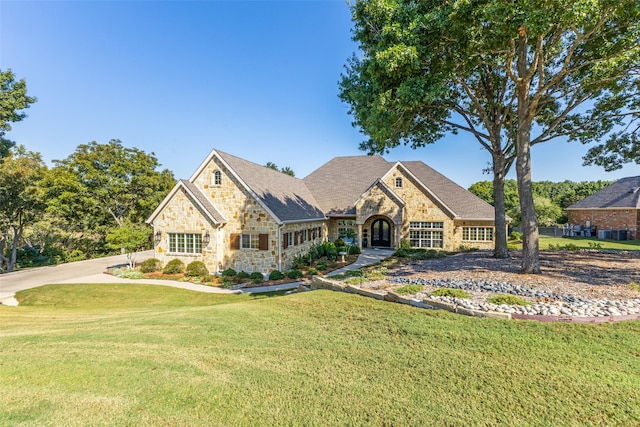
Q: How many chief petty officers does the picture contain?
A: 0